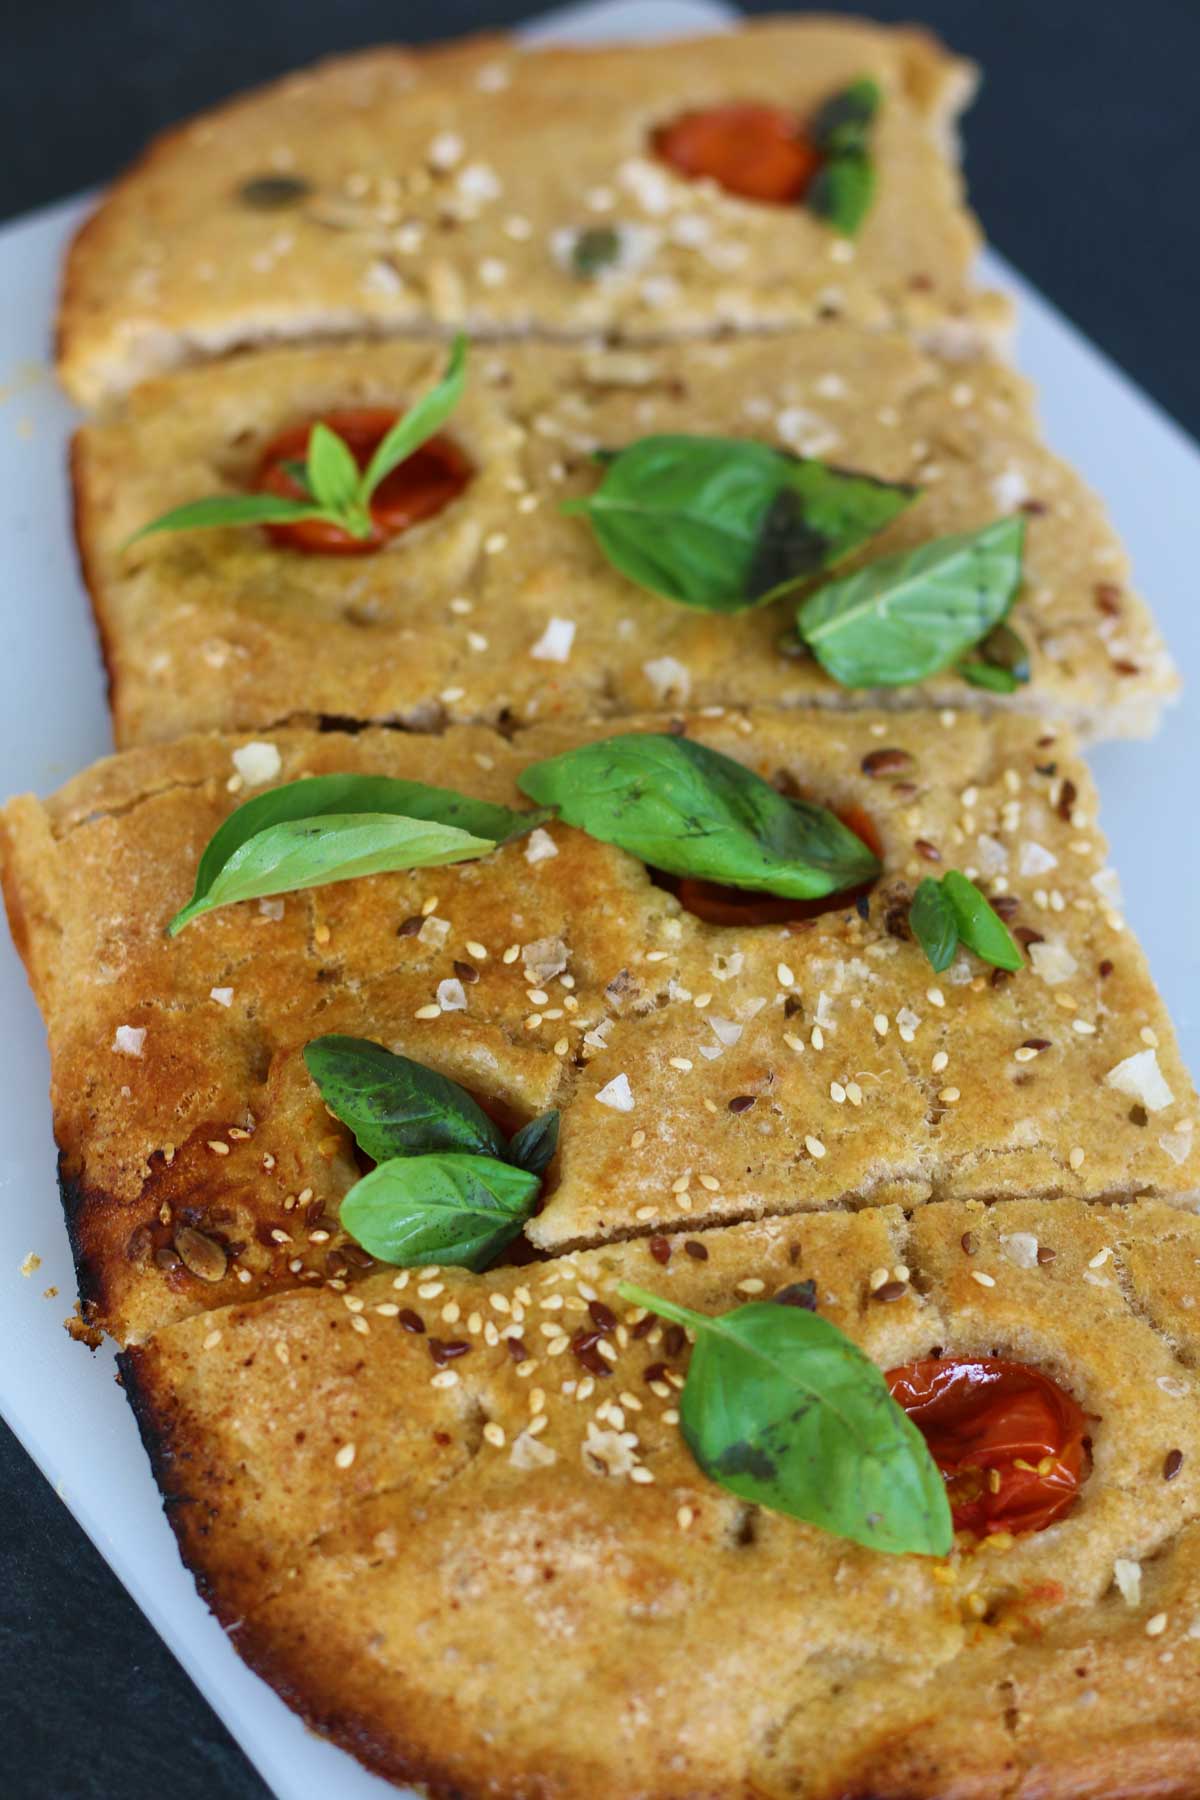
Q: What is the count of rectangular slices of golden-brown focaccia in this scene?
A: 4